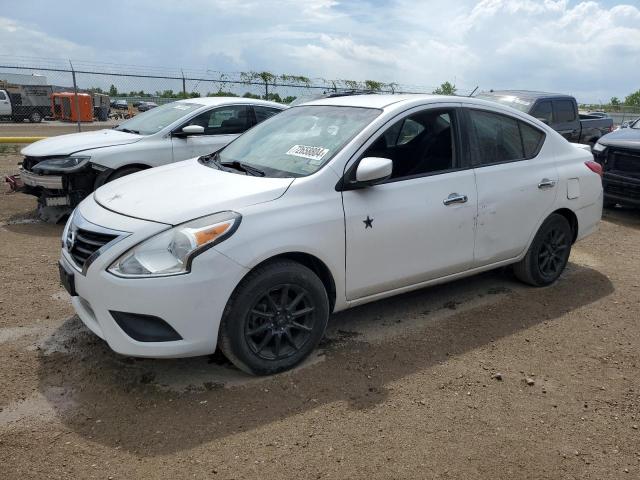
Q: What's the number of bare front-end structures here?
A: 1